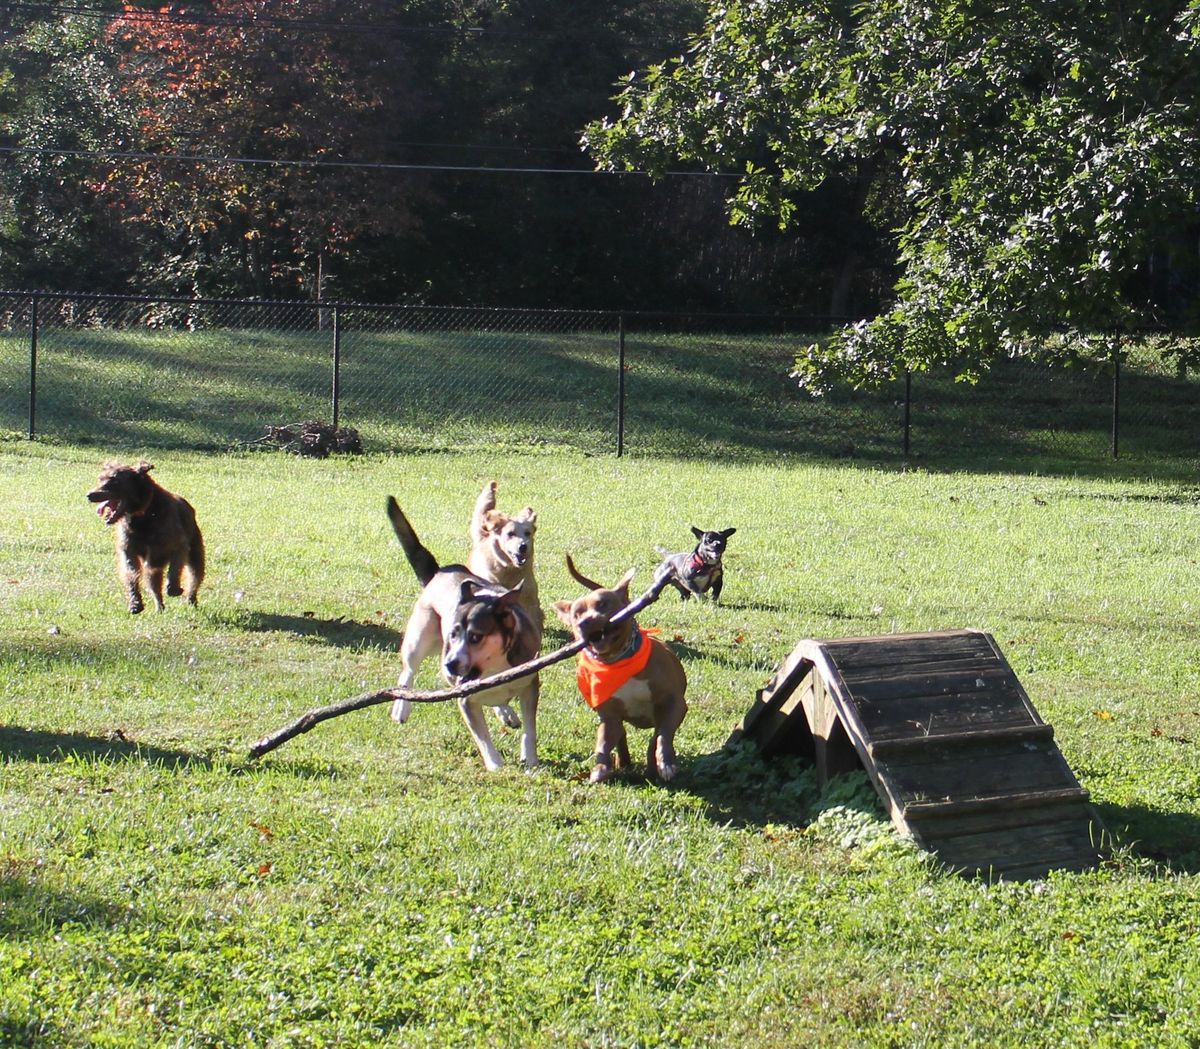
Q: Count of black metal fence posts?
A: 5